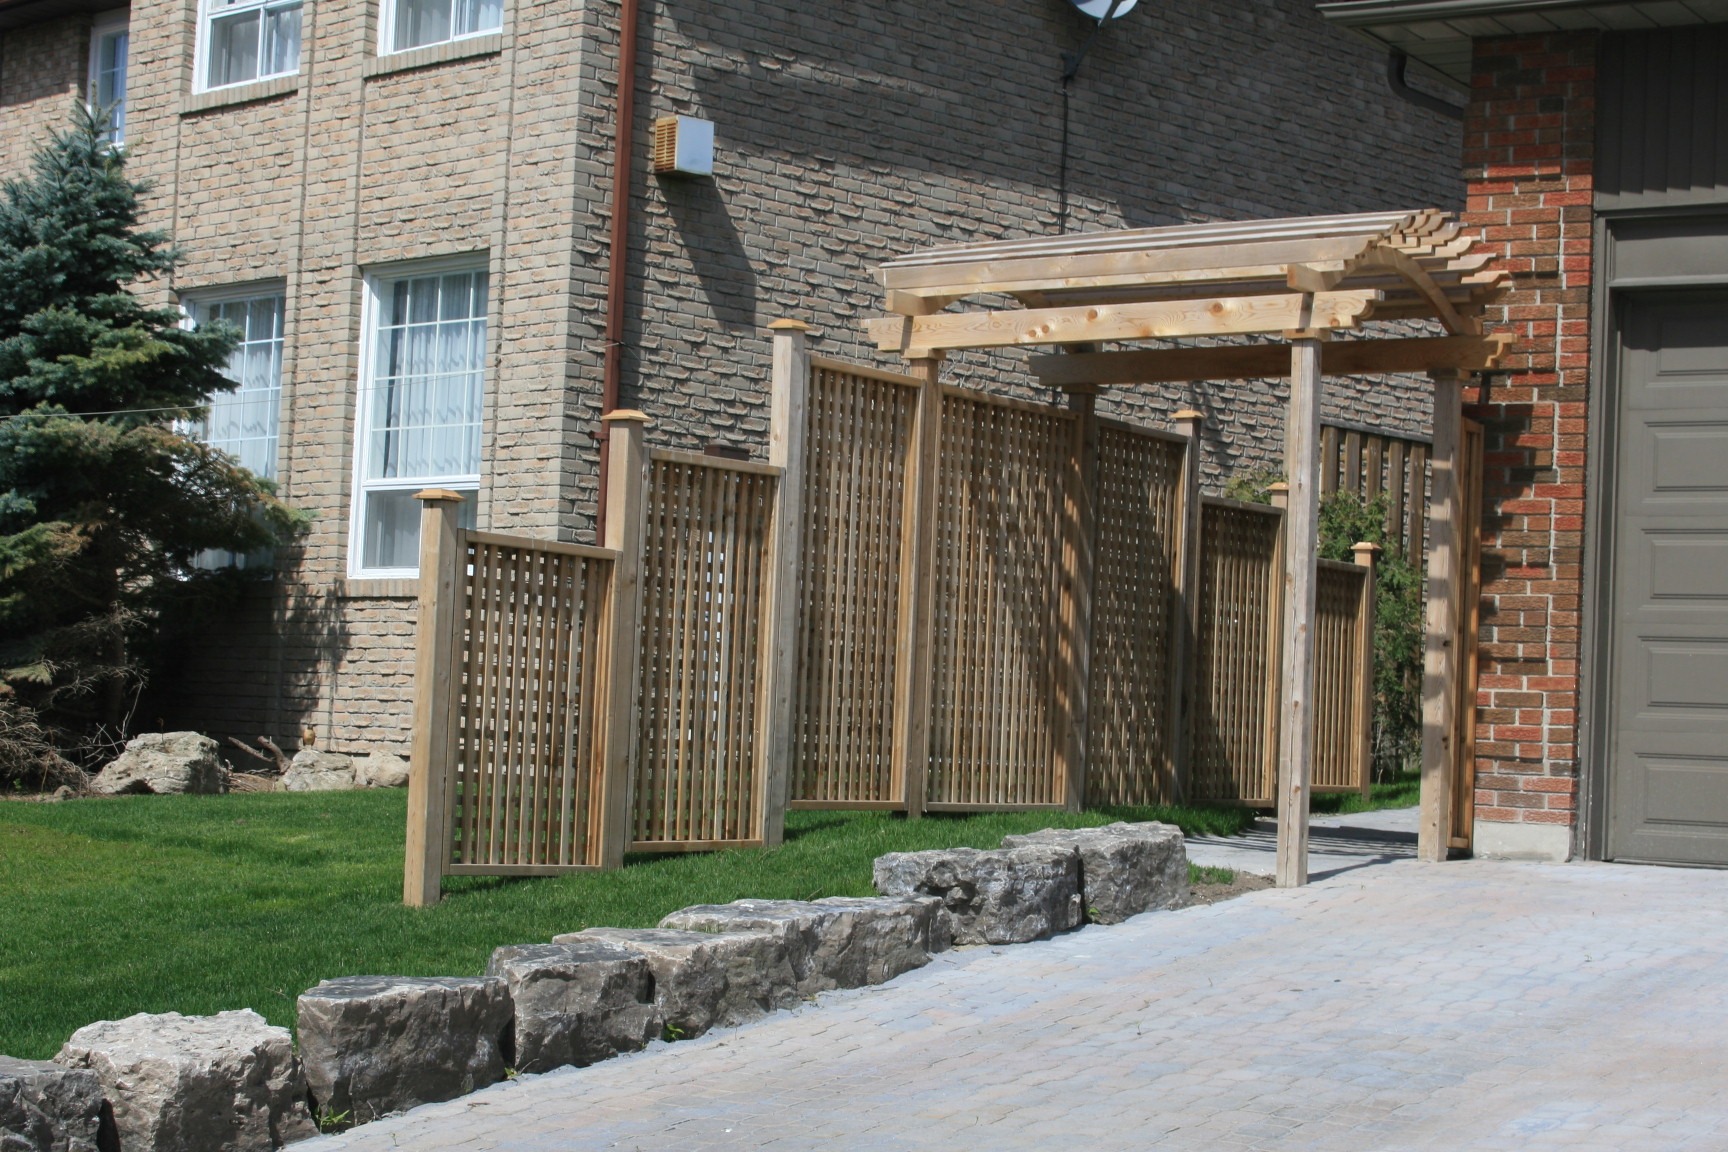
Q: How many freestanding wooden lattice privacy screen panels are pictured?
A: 7